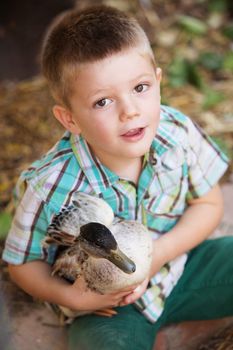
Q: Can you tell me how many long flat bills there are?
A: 1